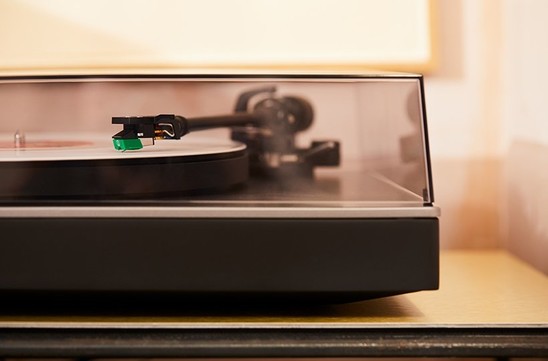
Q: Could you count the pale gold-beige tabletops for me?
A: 1